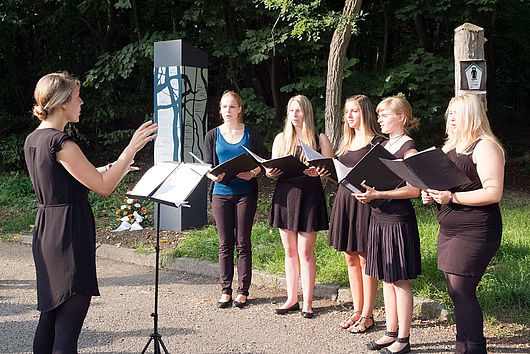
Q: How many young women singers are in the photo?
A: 5